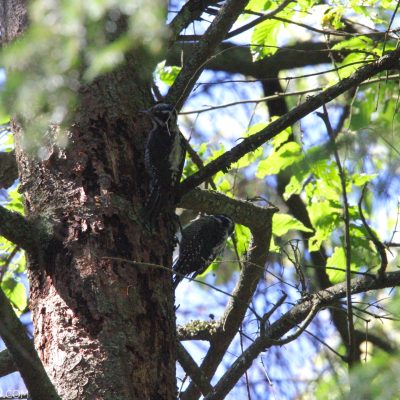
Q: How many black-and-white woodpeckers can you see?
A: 2